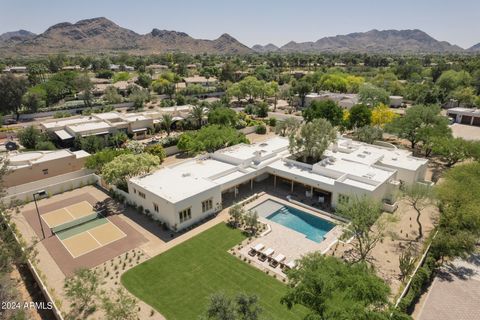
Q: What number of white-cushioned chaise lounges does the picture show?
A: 4